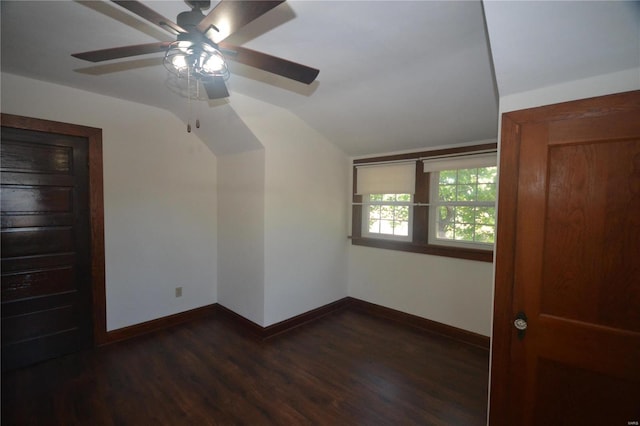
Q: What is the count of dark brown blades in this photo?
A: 5